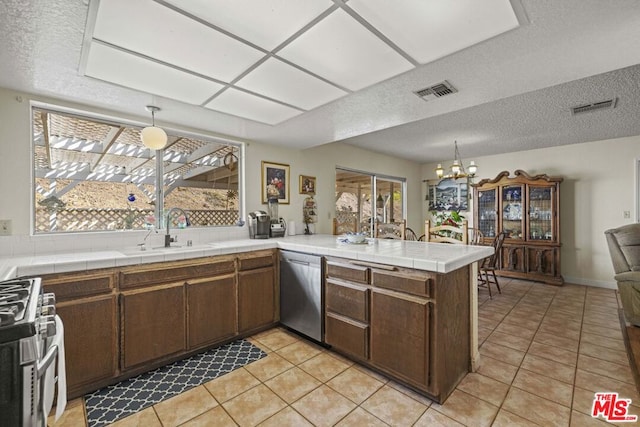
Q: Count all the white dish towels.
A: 1